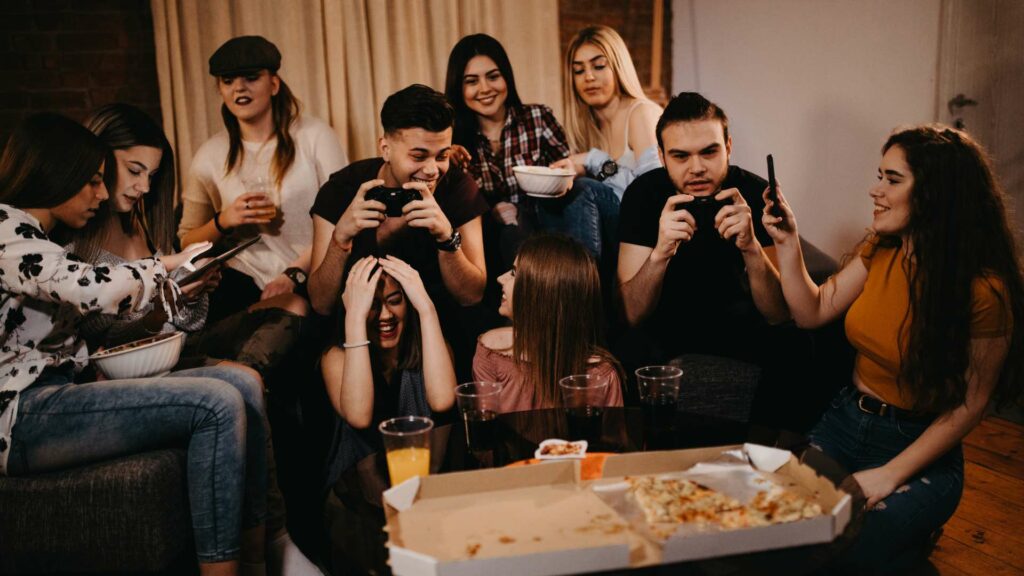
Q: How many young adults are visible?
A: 10